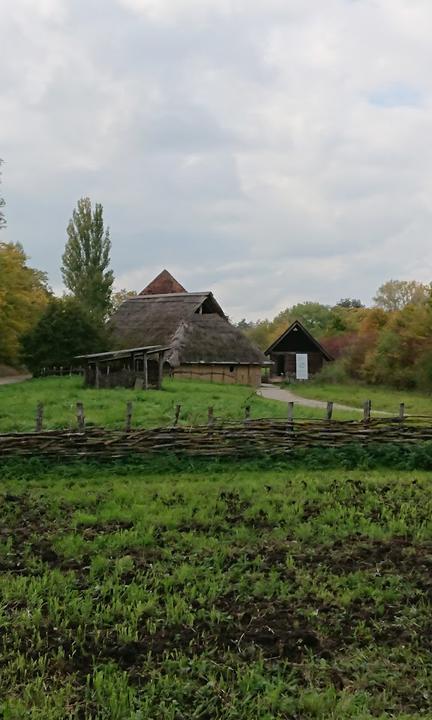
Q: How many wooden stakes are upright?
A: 10